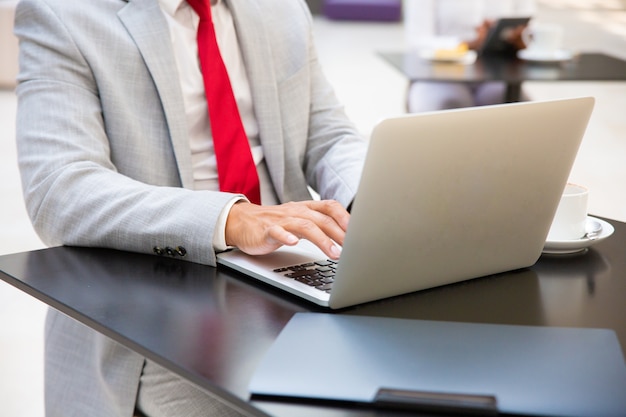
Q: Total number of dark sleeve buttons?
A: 3